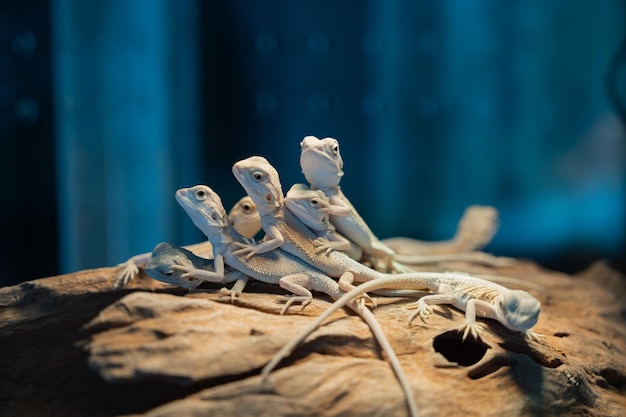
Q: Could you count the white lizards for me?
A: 8